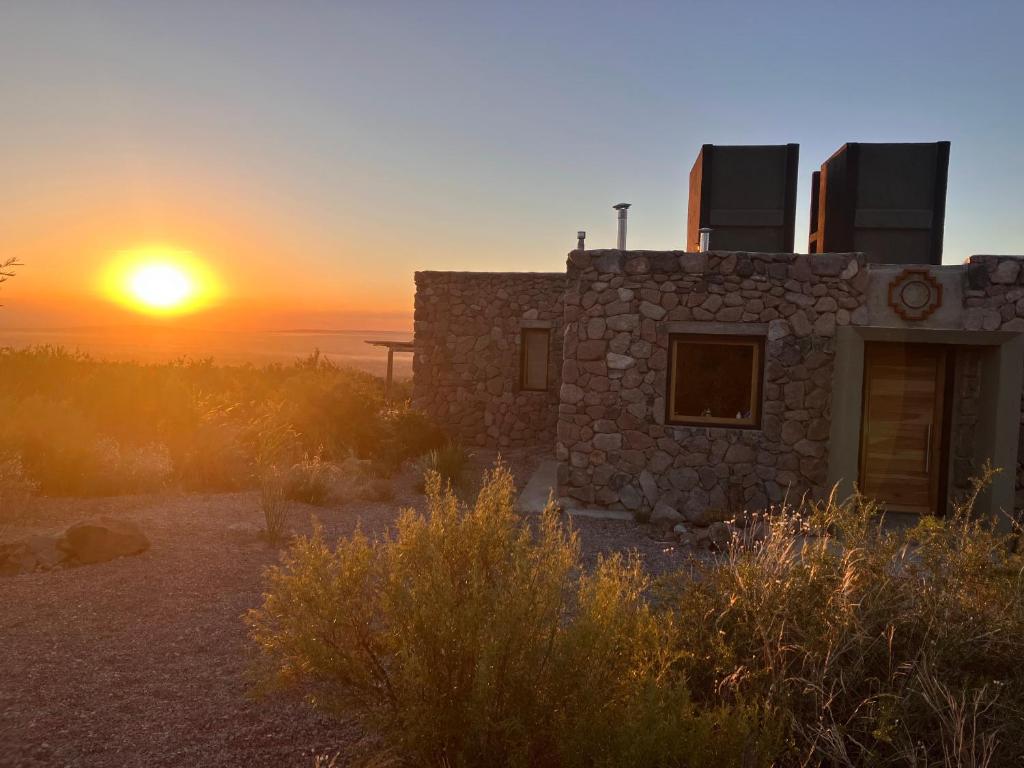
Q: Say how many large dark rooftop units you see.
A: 2